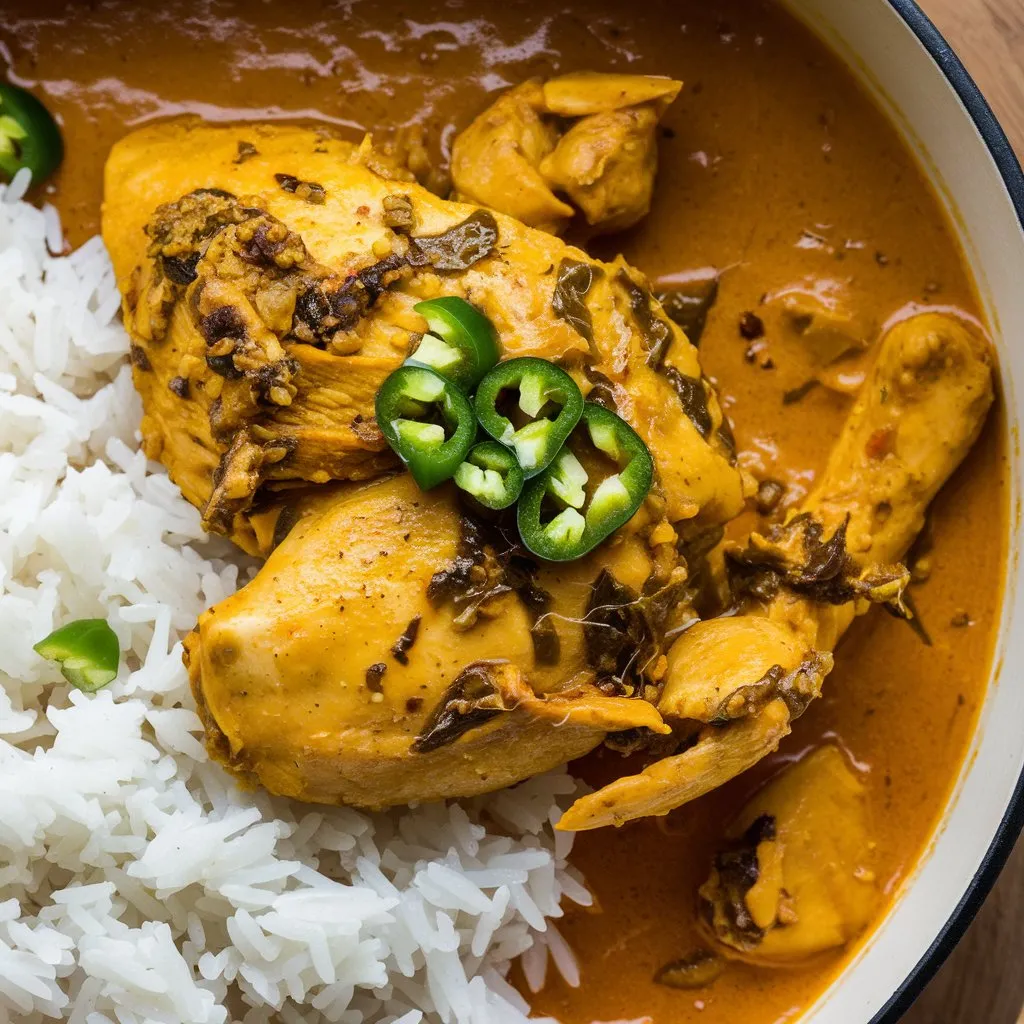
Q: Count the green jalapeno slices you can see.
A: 7